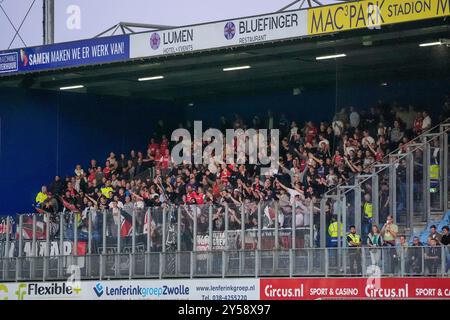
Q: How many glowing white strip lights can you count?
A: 5